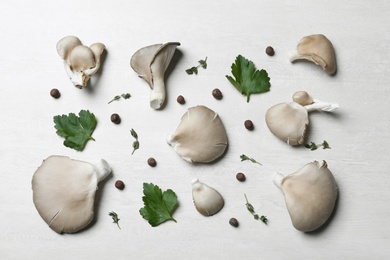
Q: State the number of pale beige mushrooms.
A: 8